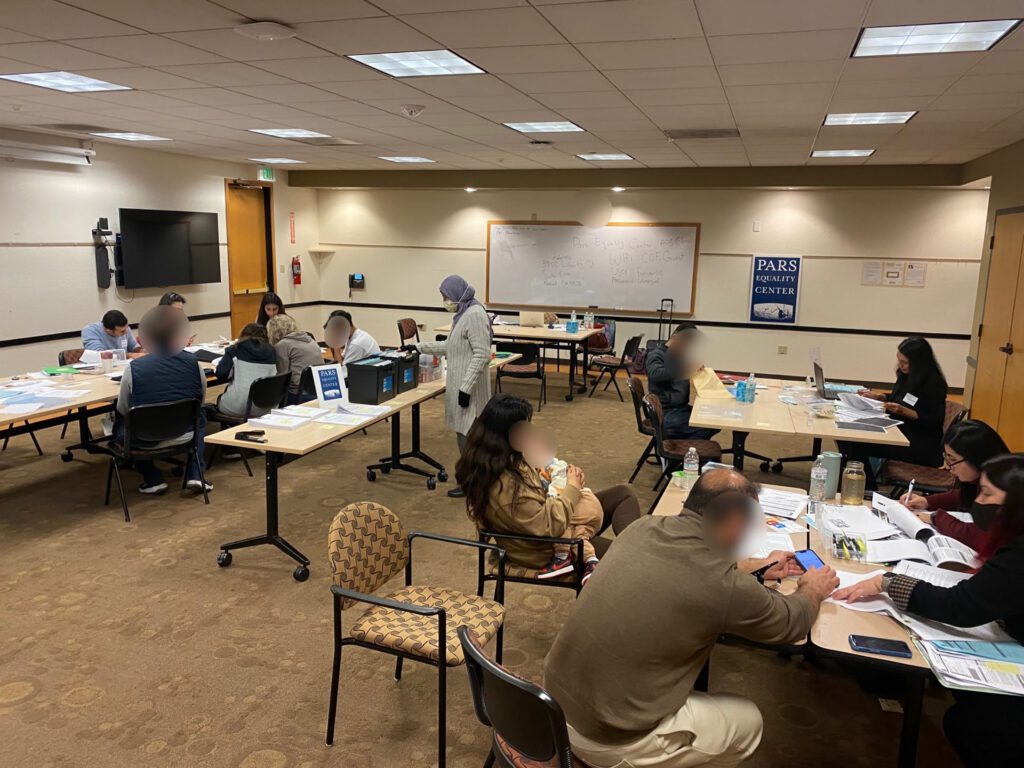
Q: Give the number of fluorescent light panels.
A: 11